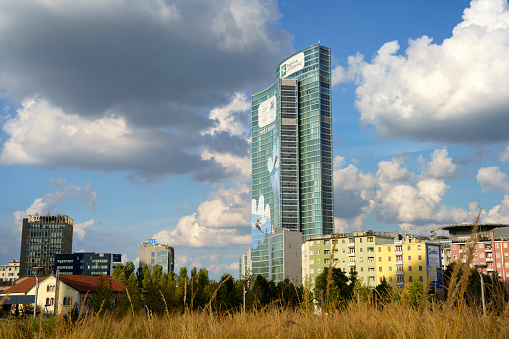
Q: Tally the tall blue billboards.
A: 1